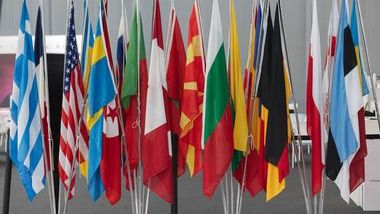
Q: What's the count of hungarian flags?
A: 0